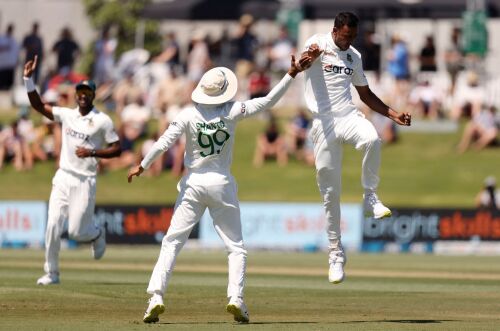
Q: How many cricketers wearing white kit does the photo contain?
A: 3